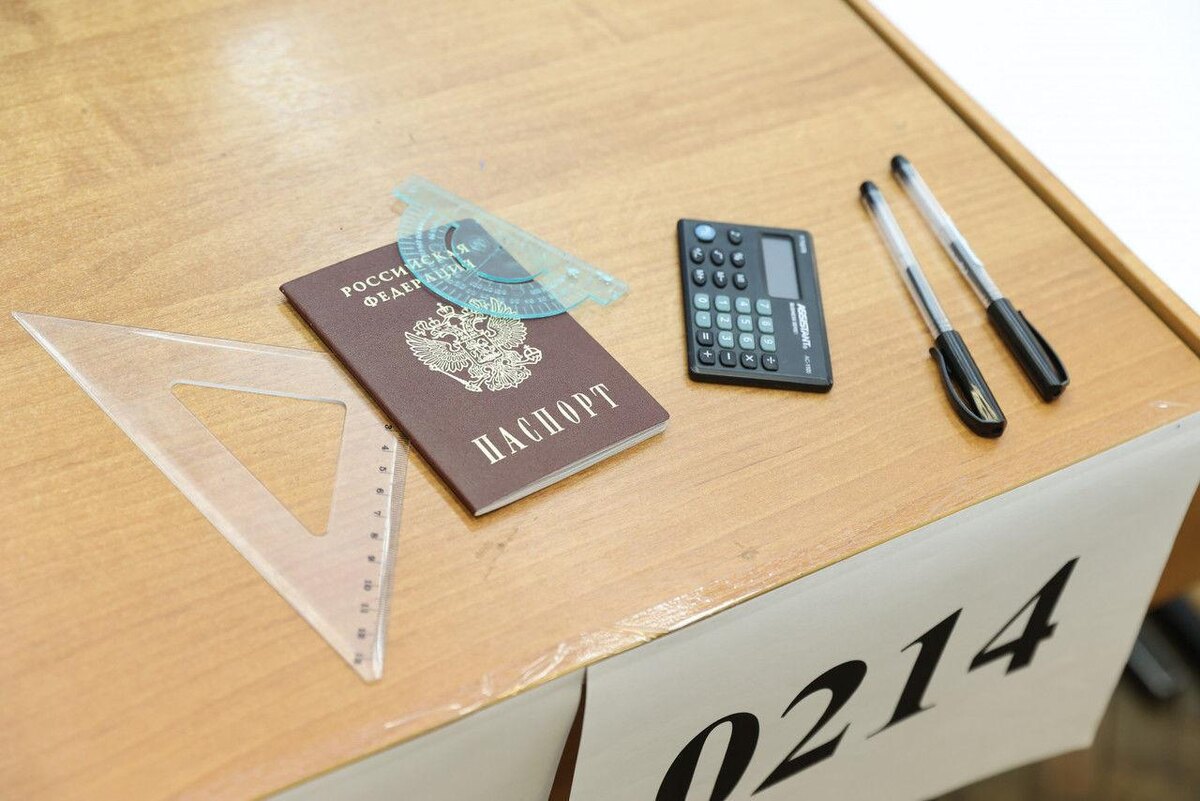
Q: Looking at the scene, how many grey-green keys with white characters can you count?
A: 11